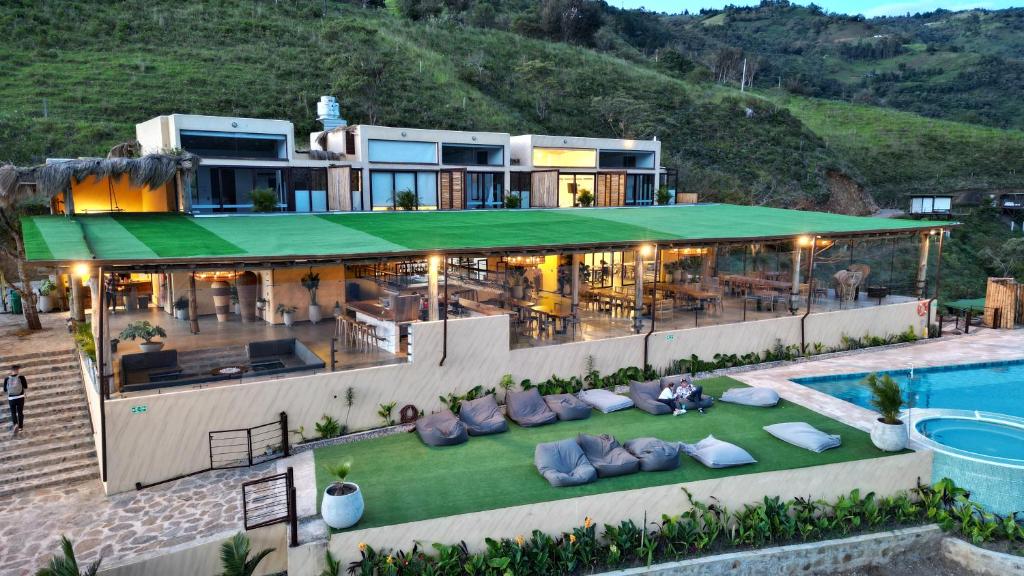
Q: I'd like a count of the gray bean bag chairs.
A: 9